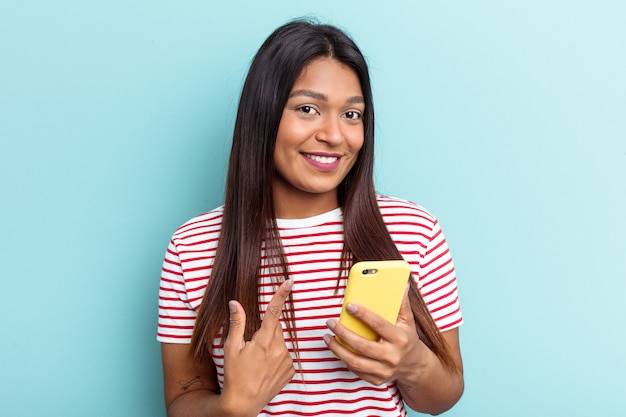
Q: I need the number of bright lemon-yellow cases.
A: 1